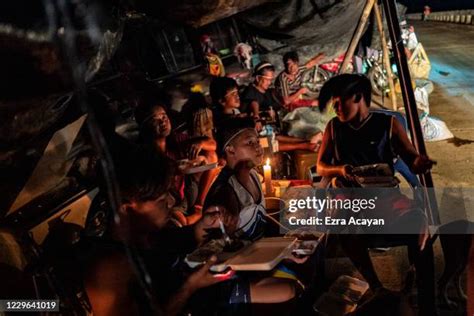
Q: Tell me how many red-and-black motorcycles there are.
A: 1